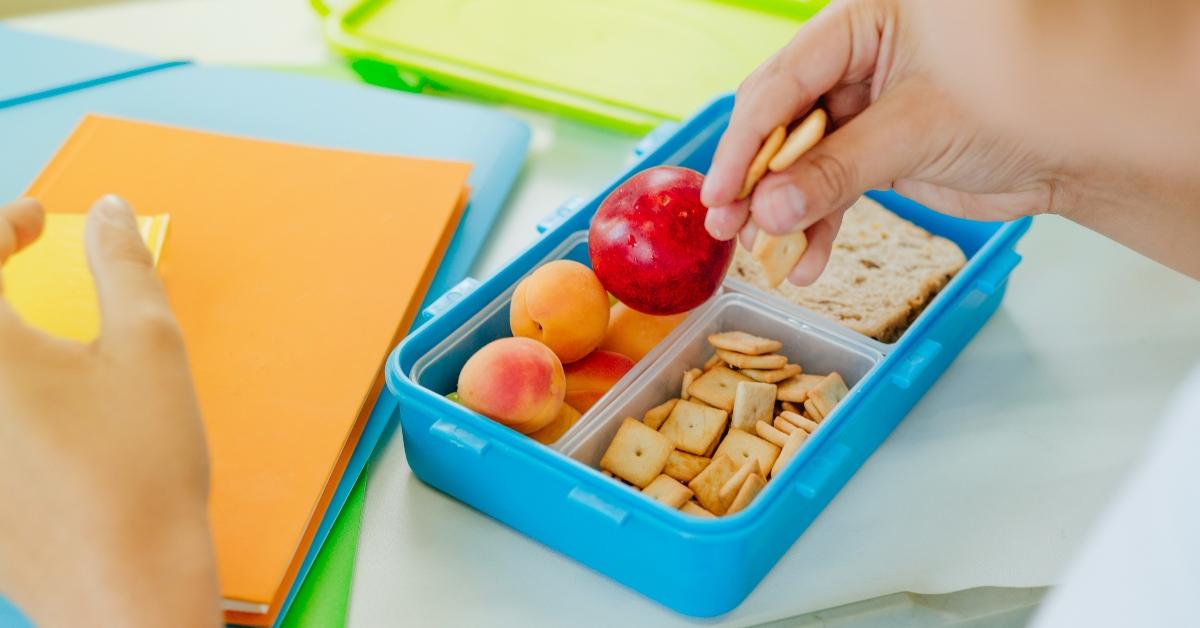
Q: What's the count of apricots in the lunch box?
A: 5